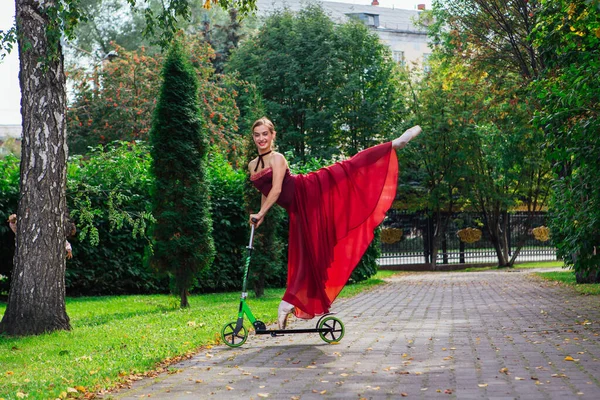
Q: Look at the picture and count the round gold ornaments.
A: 3